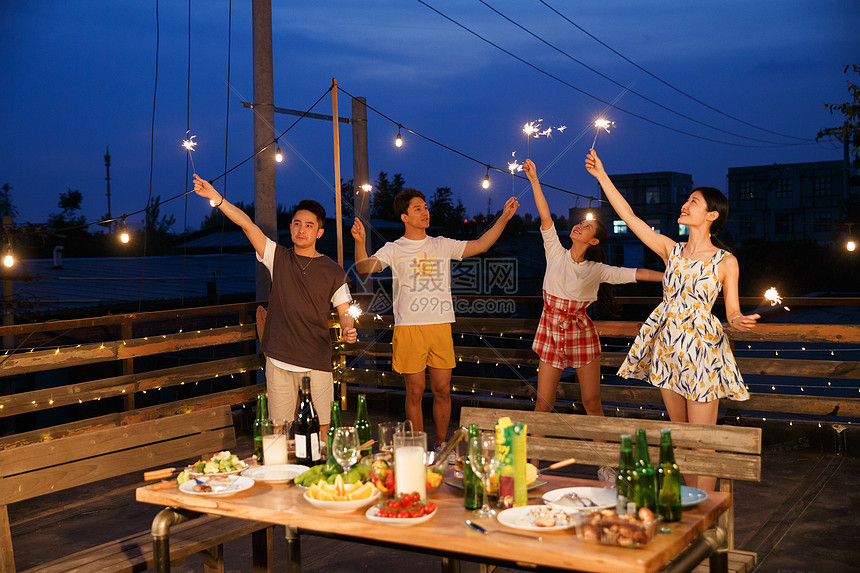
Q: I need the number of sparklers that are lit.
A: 7